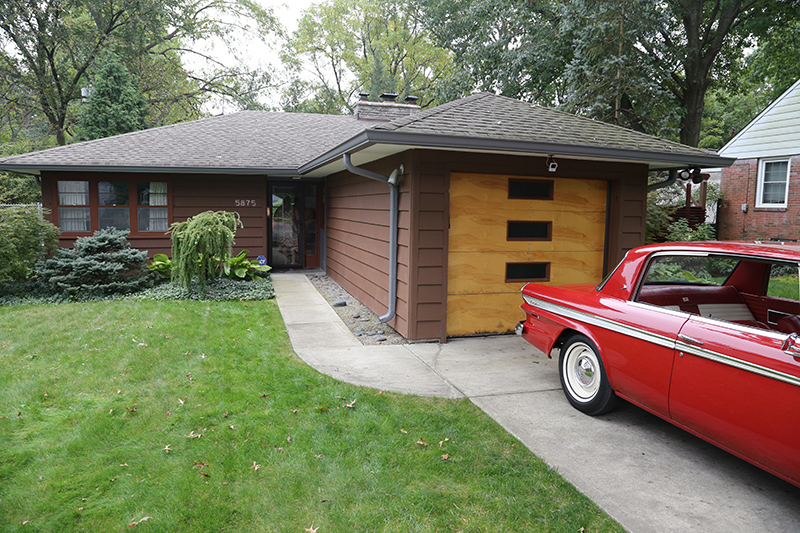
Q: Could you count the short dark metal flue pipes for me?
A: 3